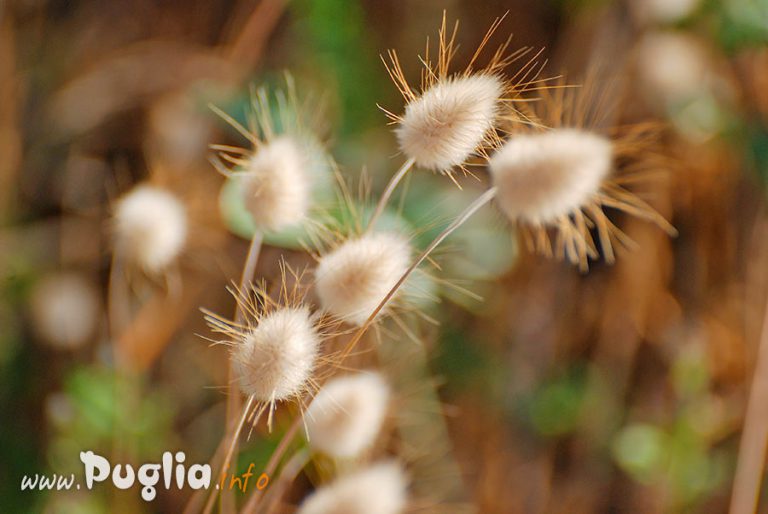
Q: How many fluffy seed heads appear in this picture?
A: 8